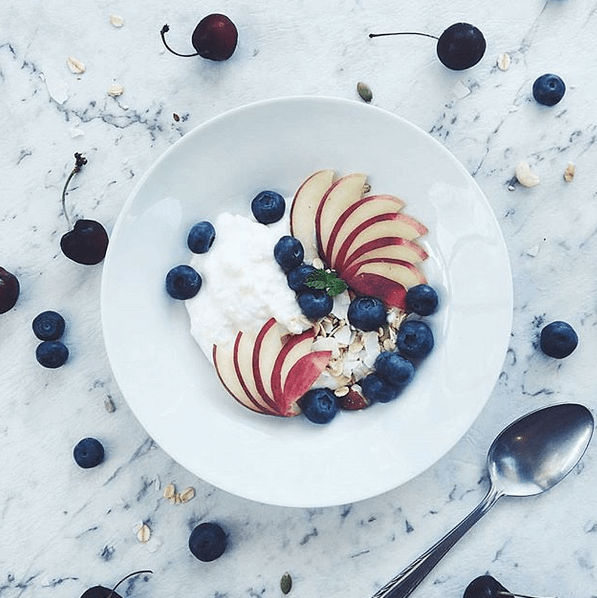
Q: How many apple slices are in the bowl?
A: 12